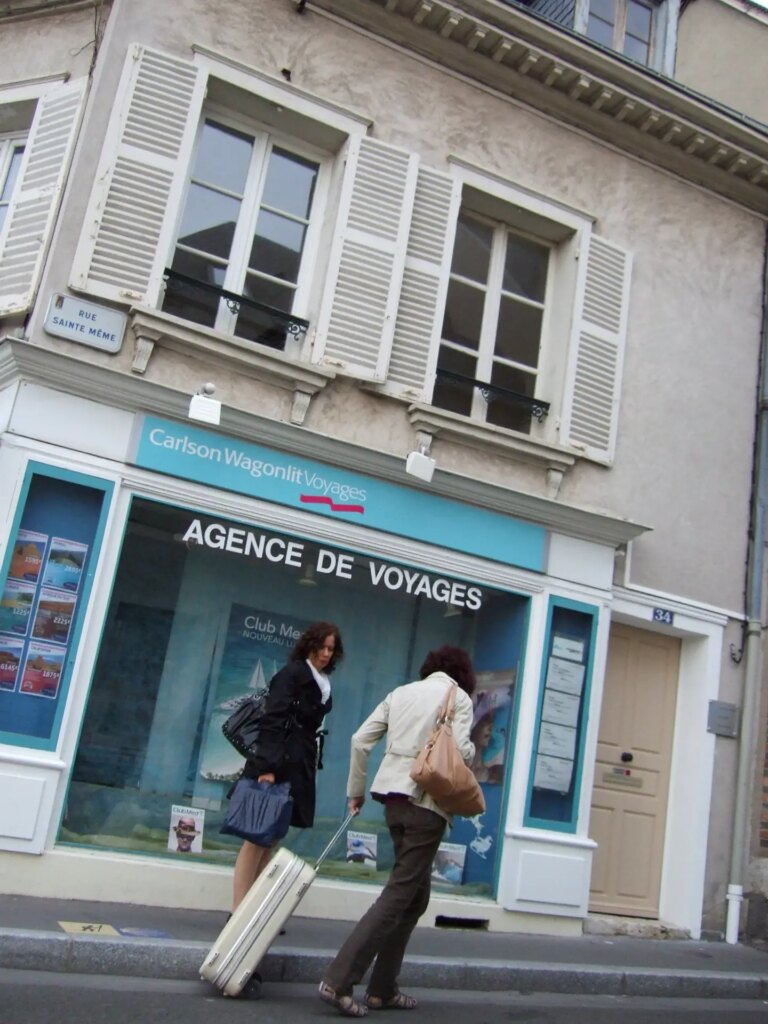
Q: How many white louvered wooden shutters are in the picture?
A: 5